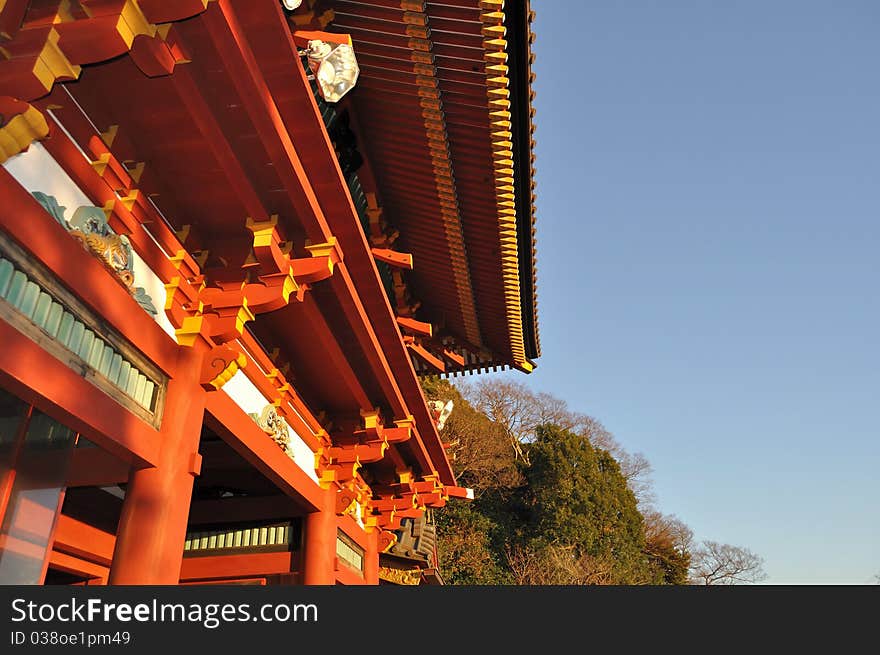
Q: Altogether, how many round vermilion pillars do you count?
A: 3